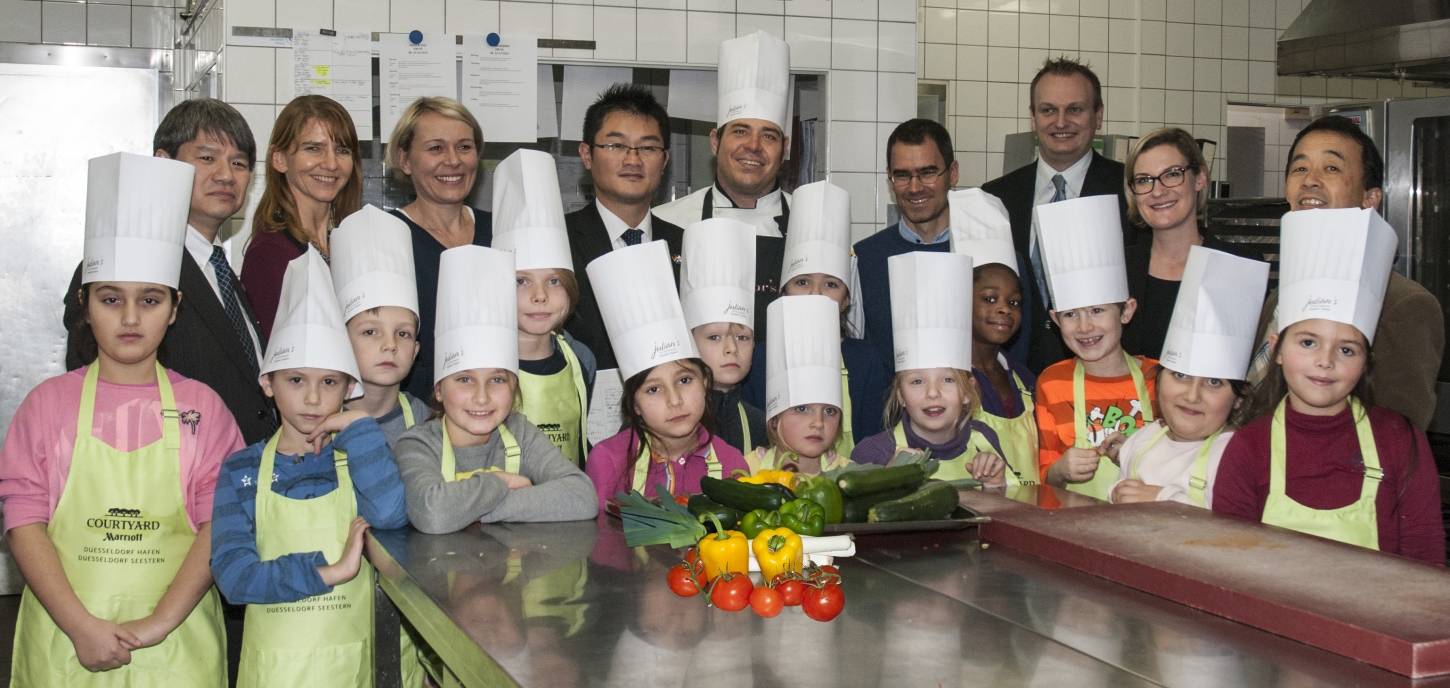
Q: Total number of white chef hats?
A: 15